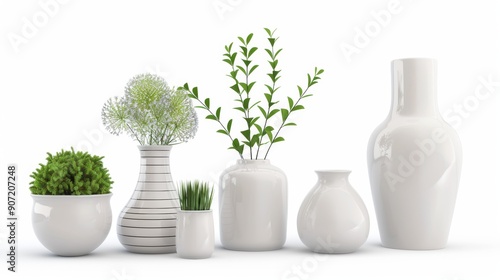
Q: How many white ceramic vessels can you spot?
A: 6